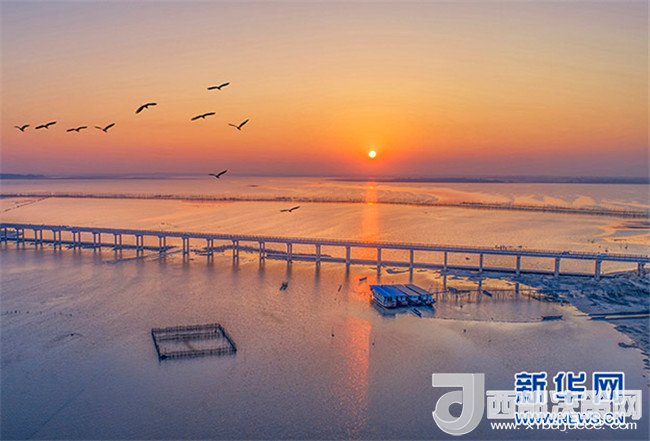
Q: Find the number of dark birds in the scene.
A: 10